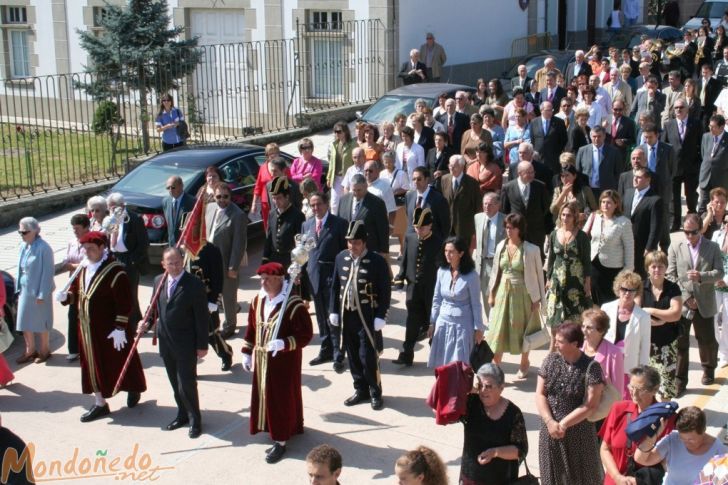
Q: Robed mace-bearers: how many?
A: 2